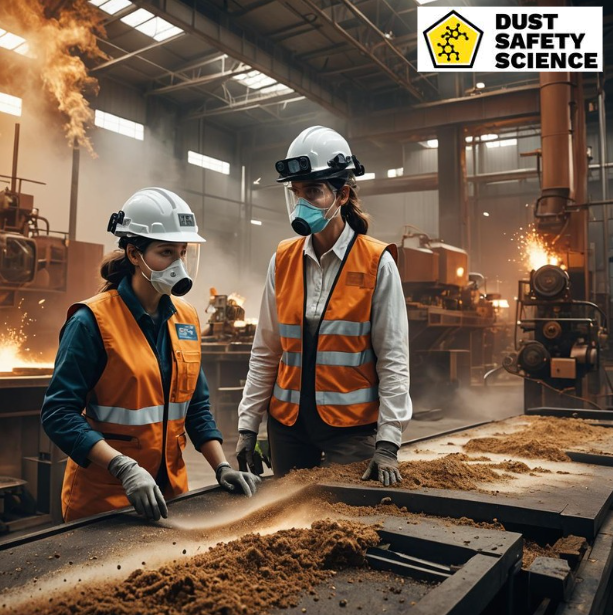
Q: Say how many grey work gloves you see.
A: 4